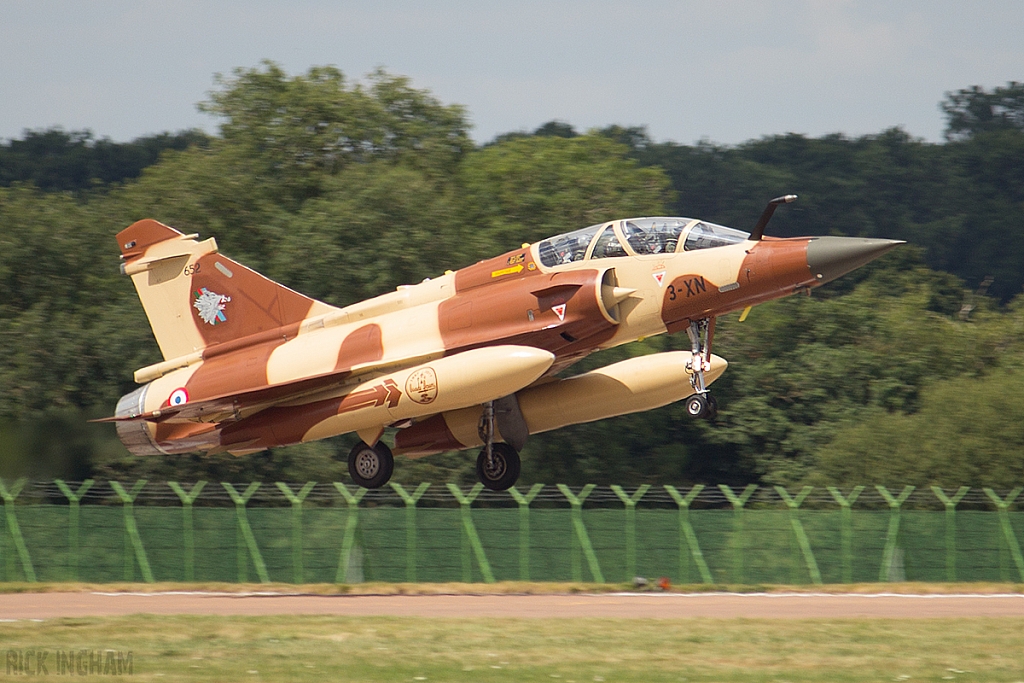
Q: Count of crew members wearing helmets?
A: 2